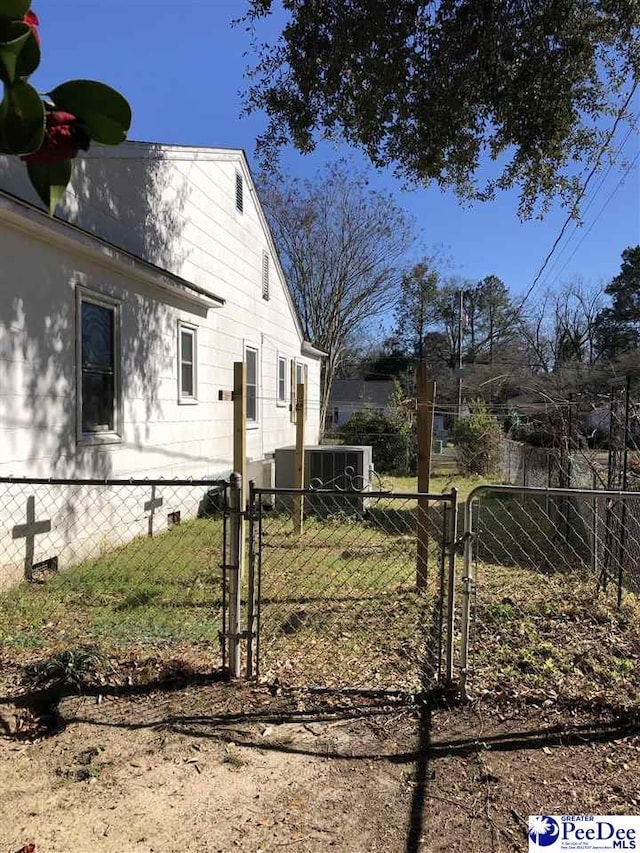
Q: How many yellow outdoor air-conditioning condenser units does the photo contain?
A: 0